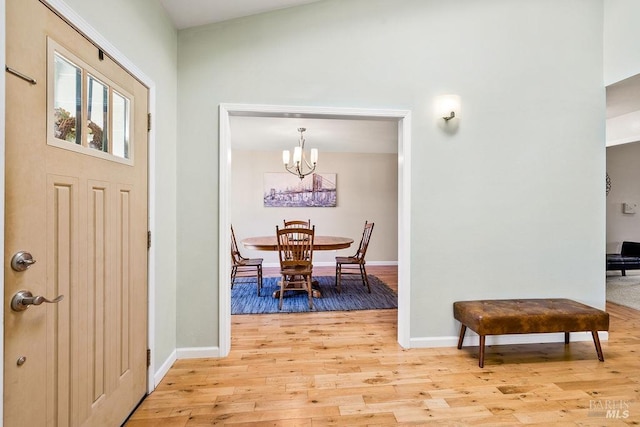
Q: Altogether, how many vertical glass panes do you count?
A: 3